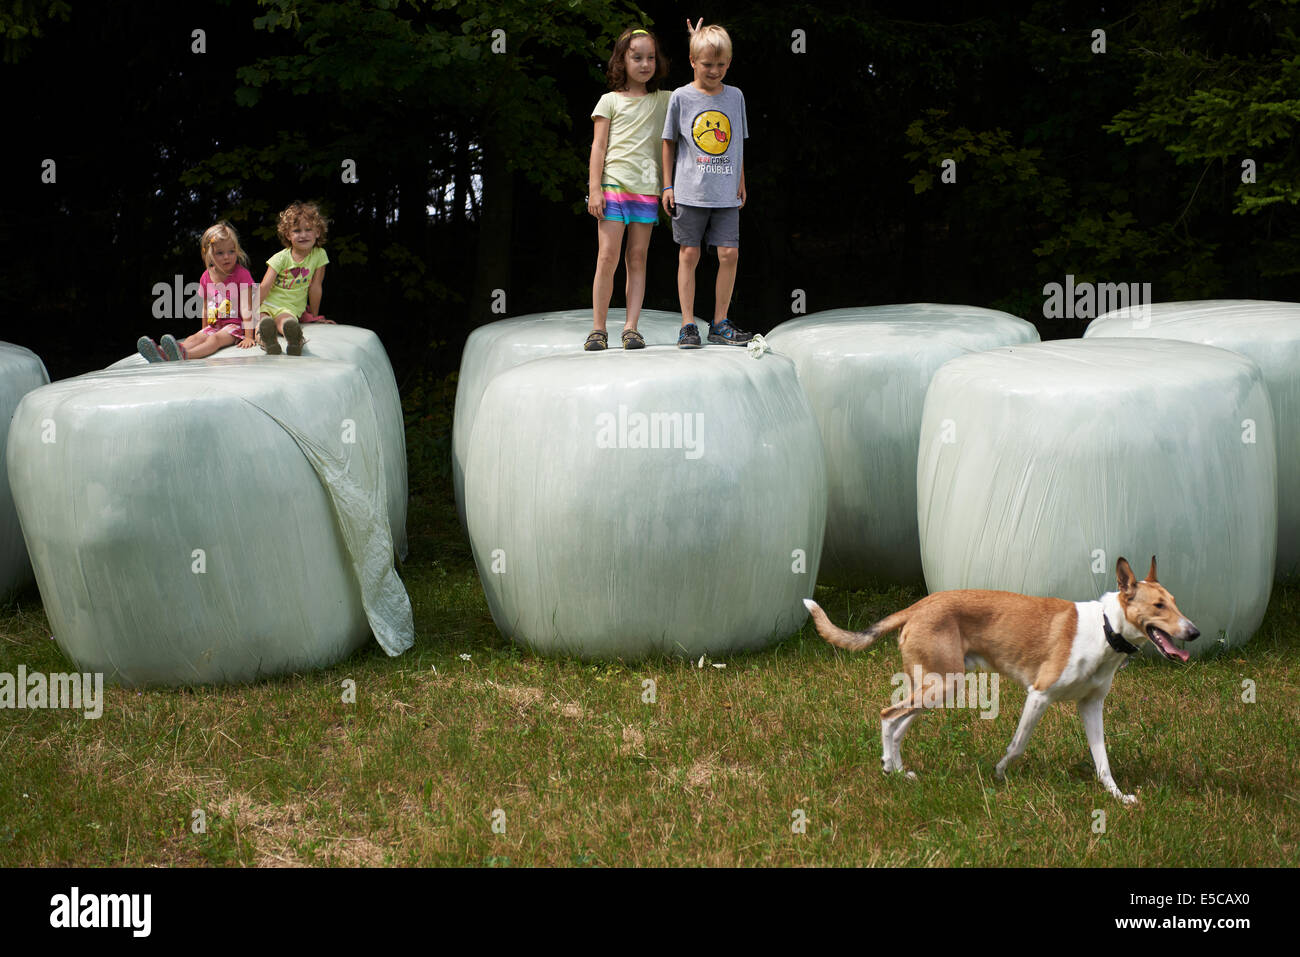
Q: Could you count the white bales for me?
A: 8